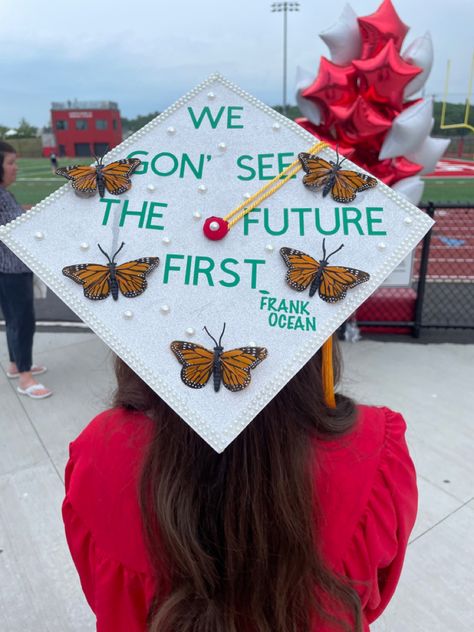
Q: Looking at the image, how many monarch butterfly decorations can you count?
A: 5